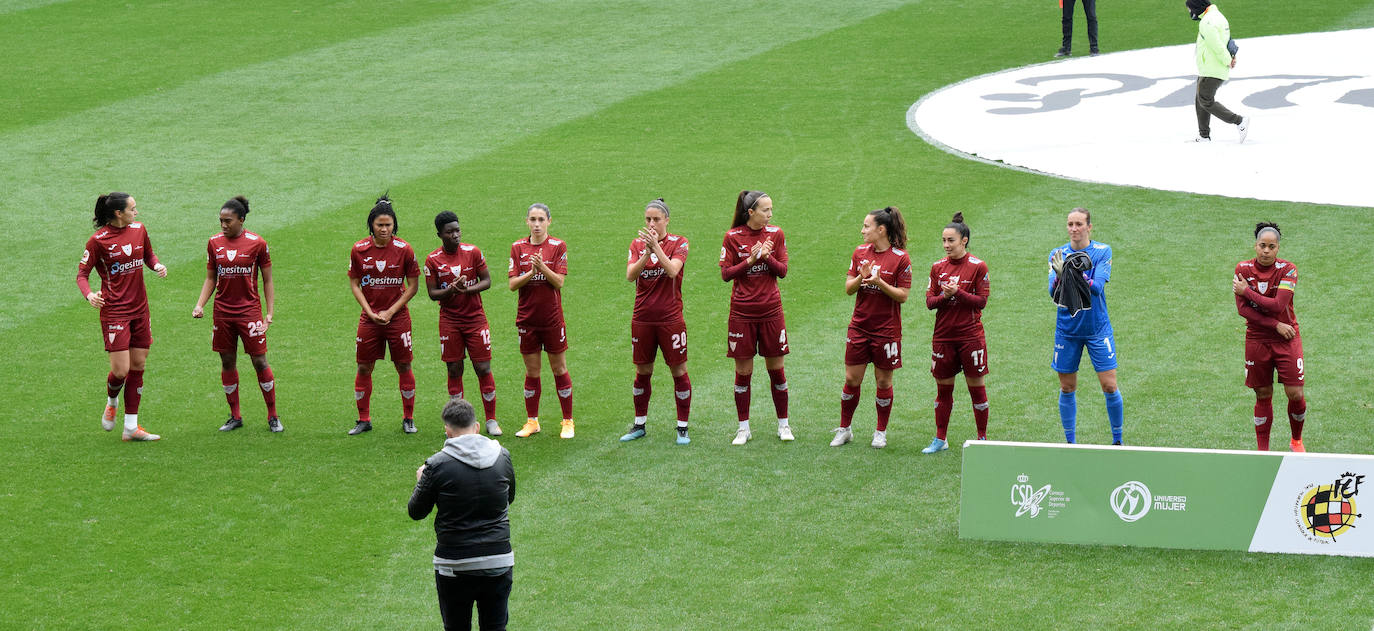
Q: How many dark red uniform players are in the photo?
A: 10